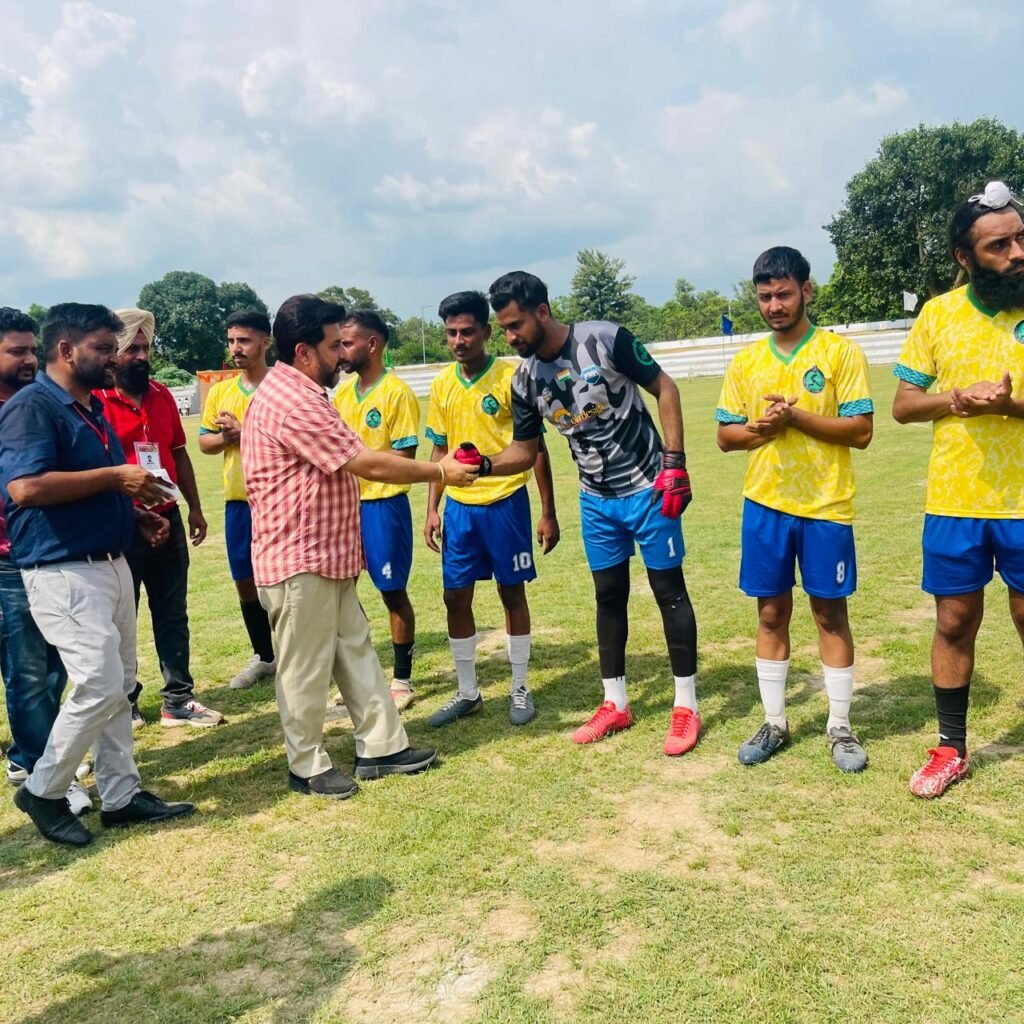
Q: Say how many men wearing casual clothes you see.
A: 4